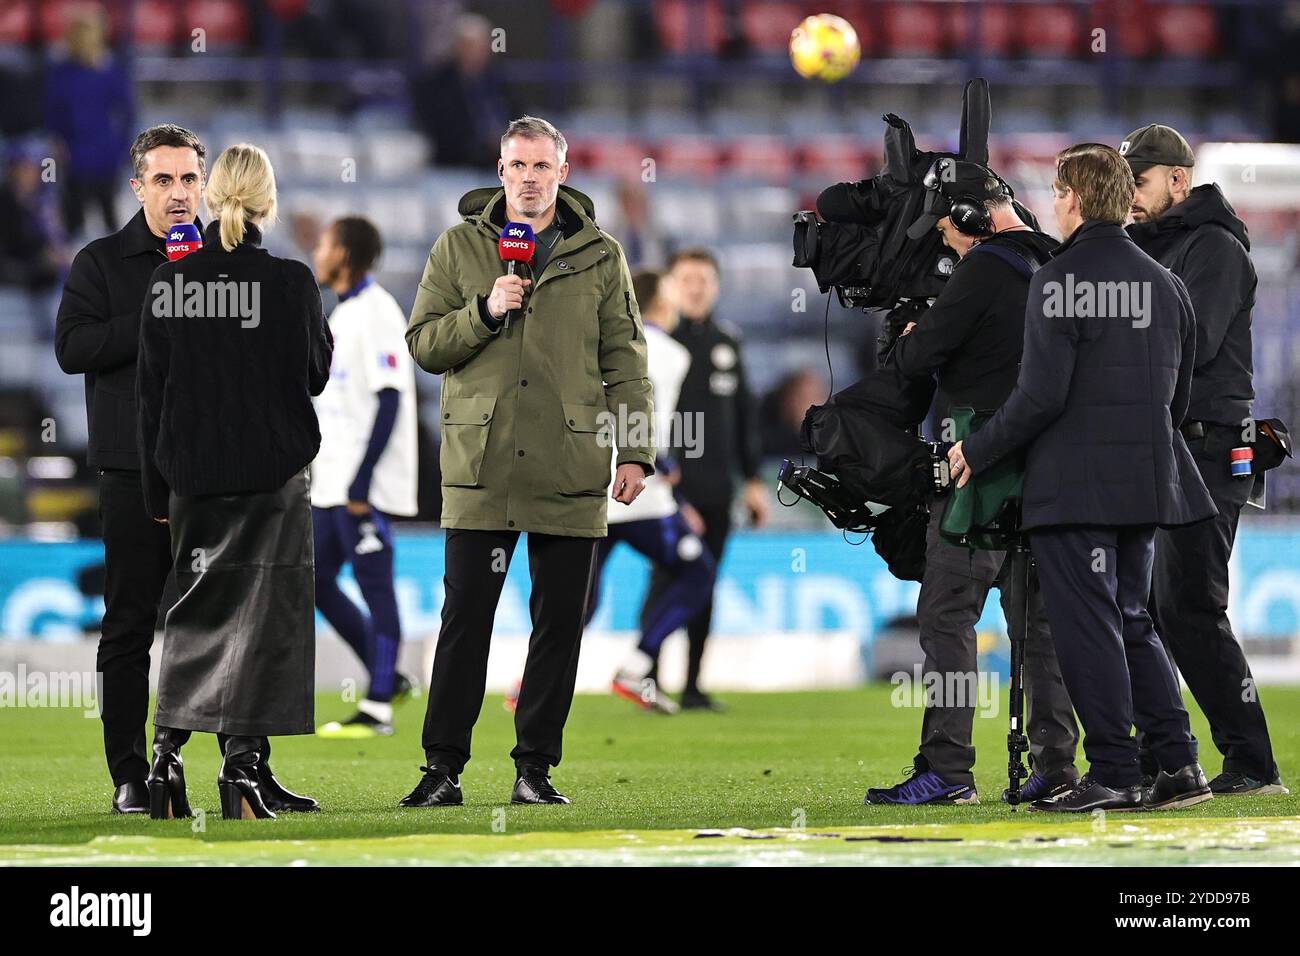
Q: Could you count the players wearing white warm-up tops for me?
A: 2